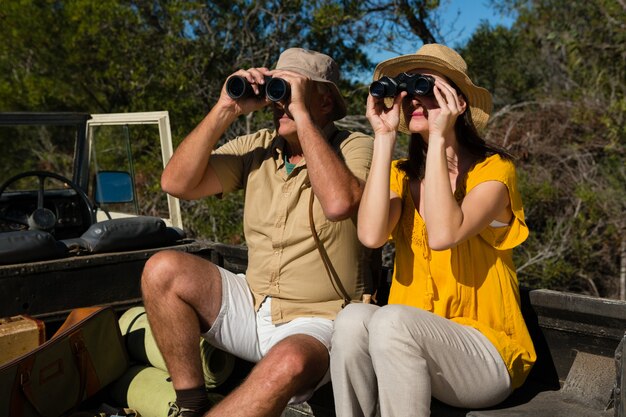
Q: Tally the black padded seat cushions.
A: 2